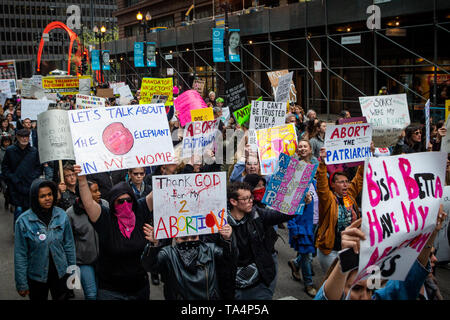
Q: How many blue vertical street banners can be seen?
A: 6